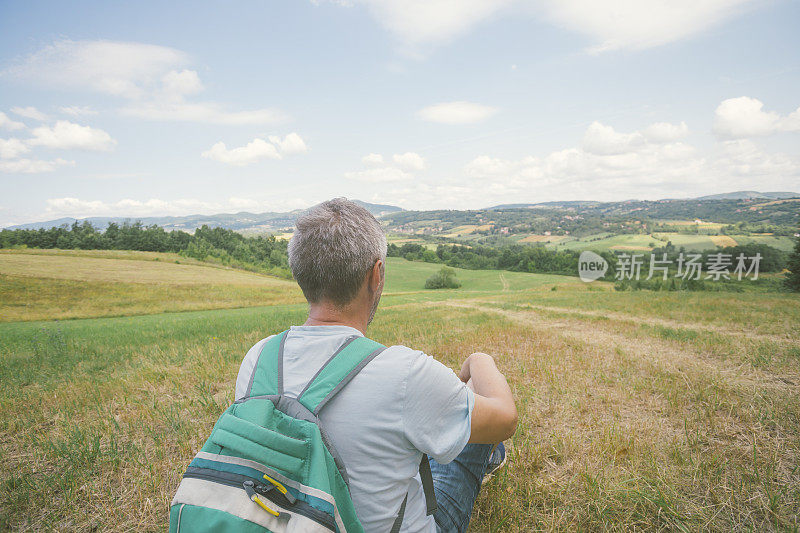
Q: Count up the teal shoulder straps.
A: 2